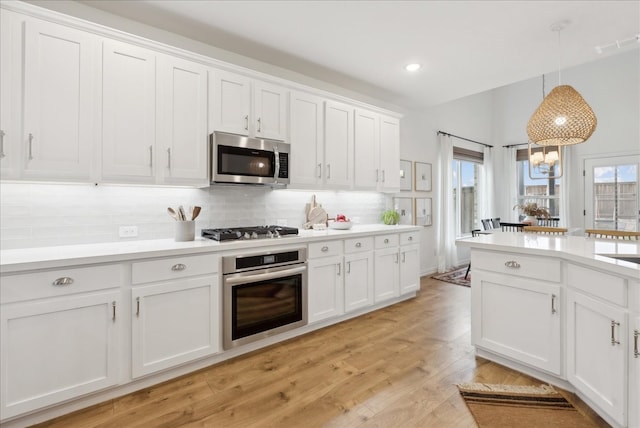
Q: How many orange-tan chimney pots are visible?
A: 0